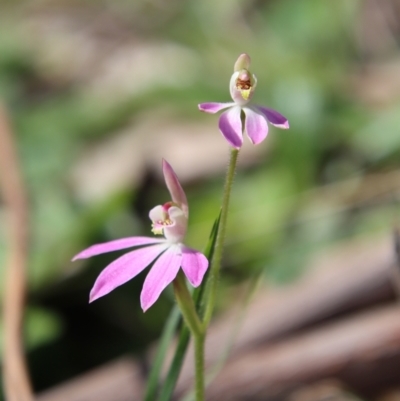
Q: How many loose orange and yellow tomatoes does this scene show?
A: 0